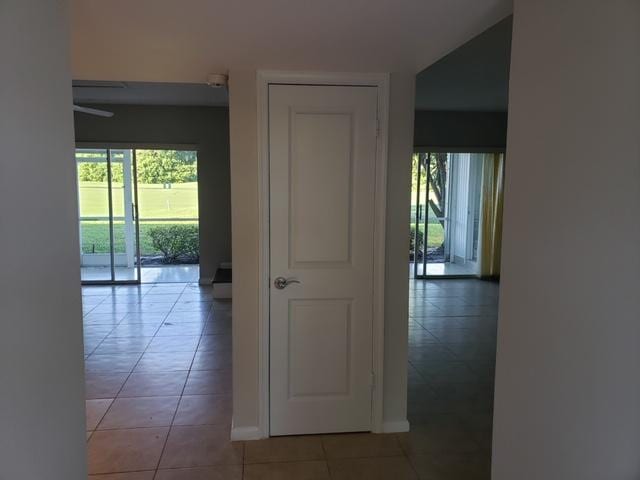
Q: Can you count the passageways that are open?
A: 2